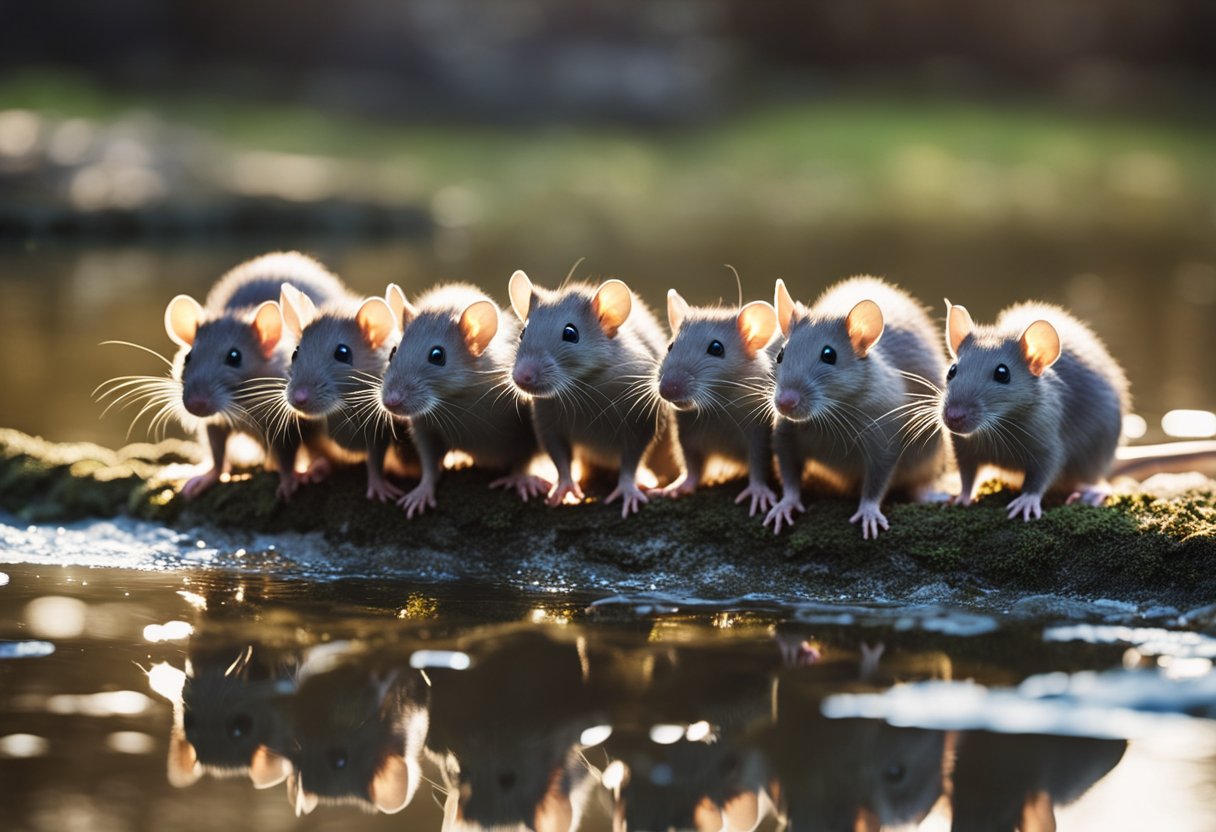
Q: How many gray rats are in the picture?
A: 7